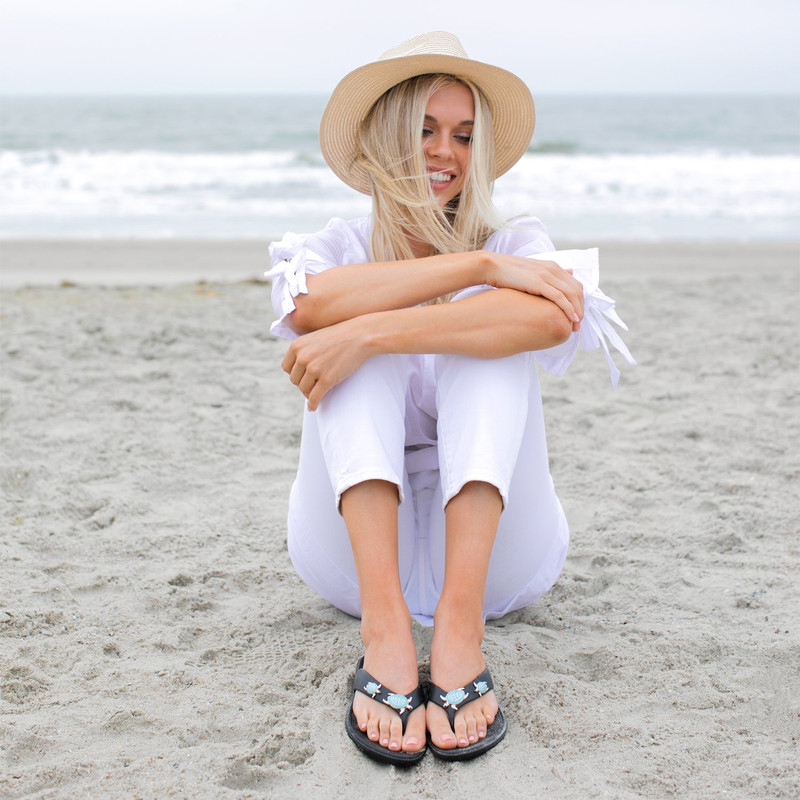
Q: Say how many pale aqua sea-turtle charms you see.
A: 4